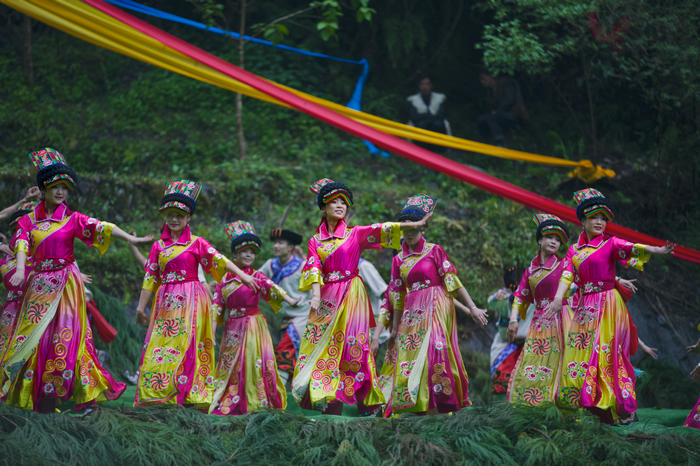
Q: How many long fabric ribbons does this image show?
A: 3